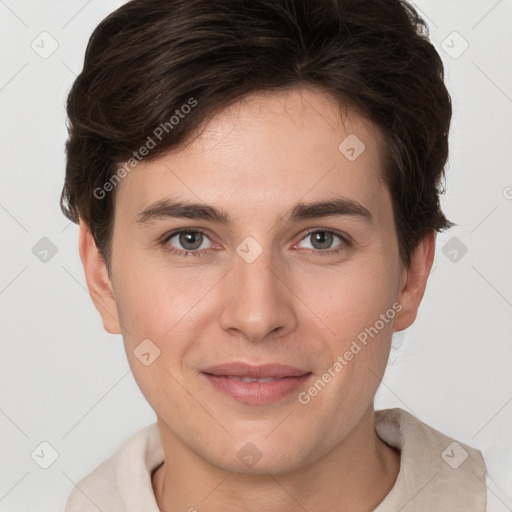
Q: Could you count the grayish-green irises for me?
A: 2